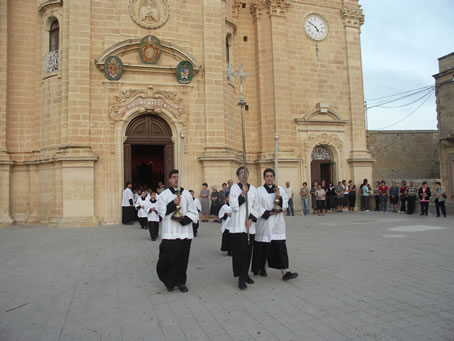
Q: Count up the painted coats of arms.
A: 3